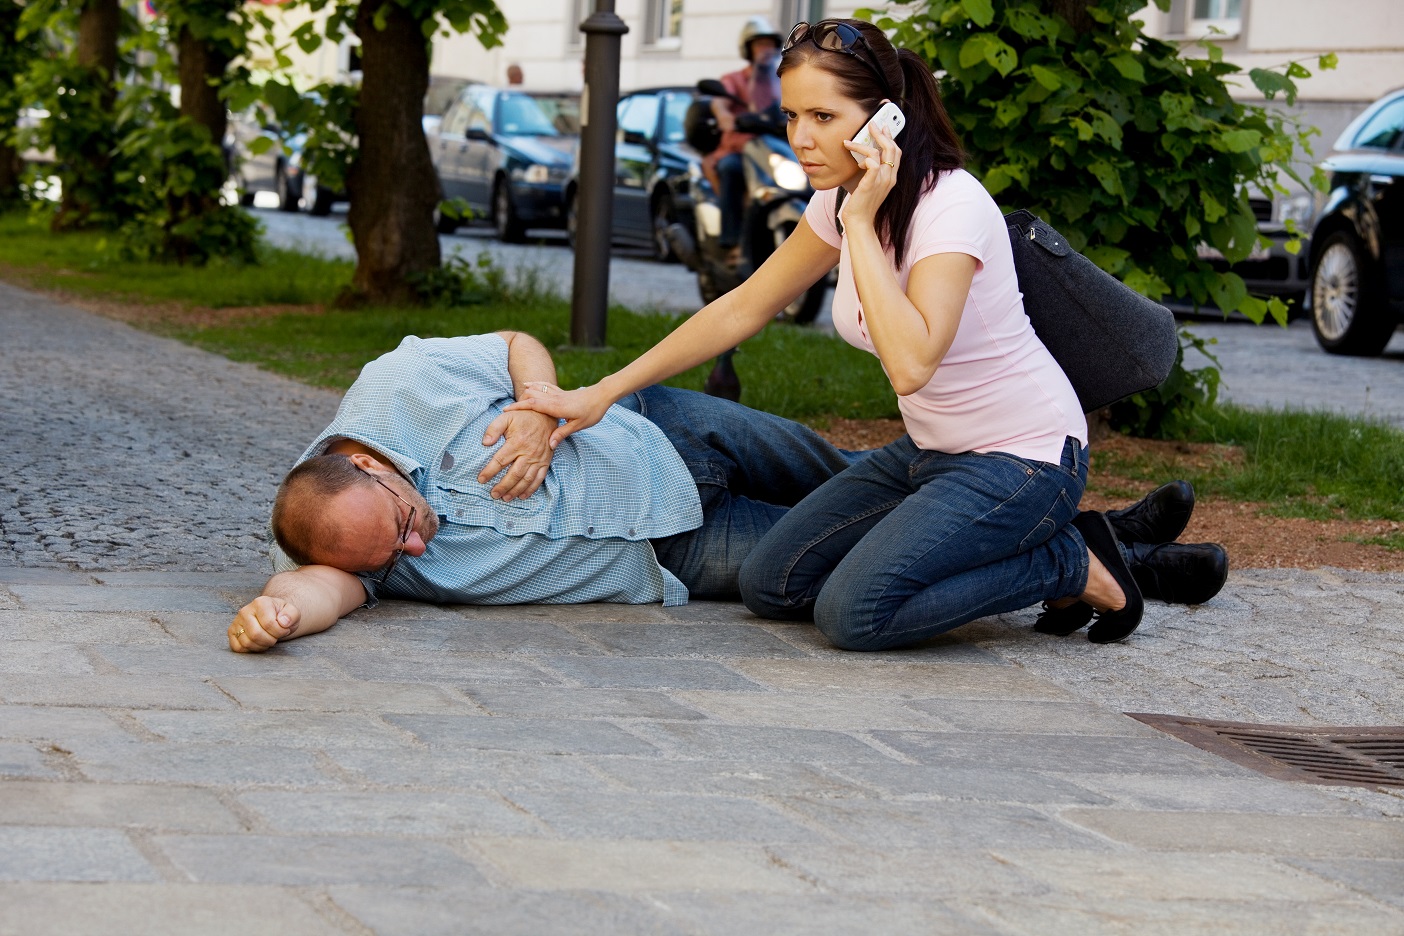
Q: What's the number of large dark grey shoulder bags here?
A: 1